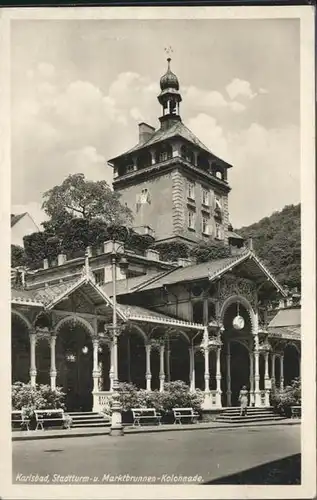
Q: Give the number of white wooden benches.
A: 5